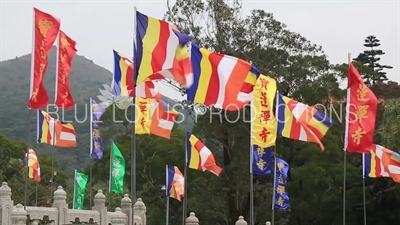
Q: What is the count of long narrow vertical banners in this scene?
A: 10